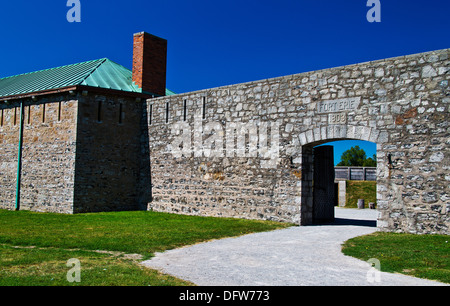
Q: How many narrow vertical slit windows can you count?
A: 11